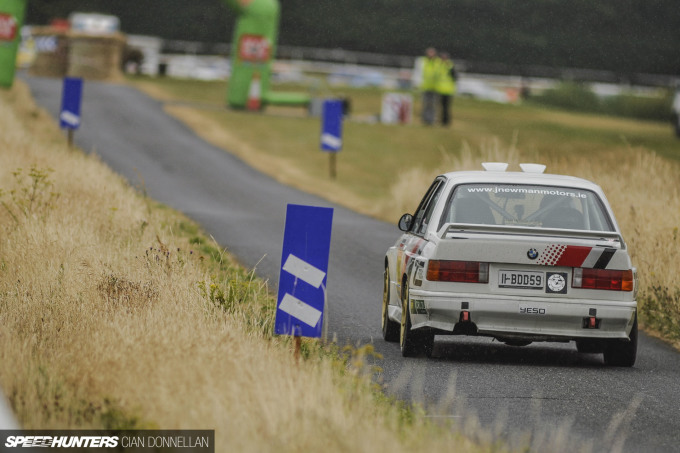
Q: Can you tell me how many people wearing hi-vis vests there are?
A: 2